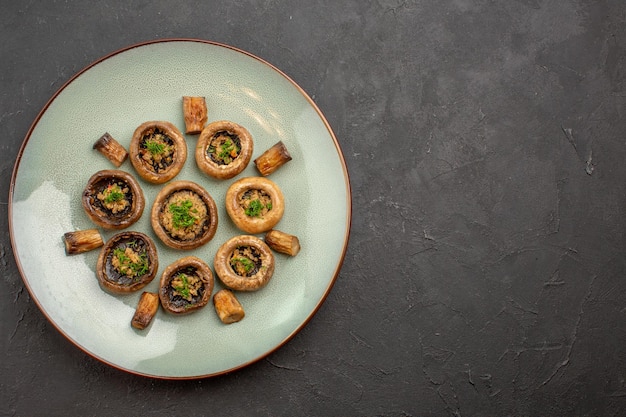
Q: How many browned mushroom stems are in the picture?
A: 7